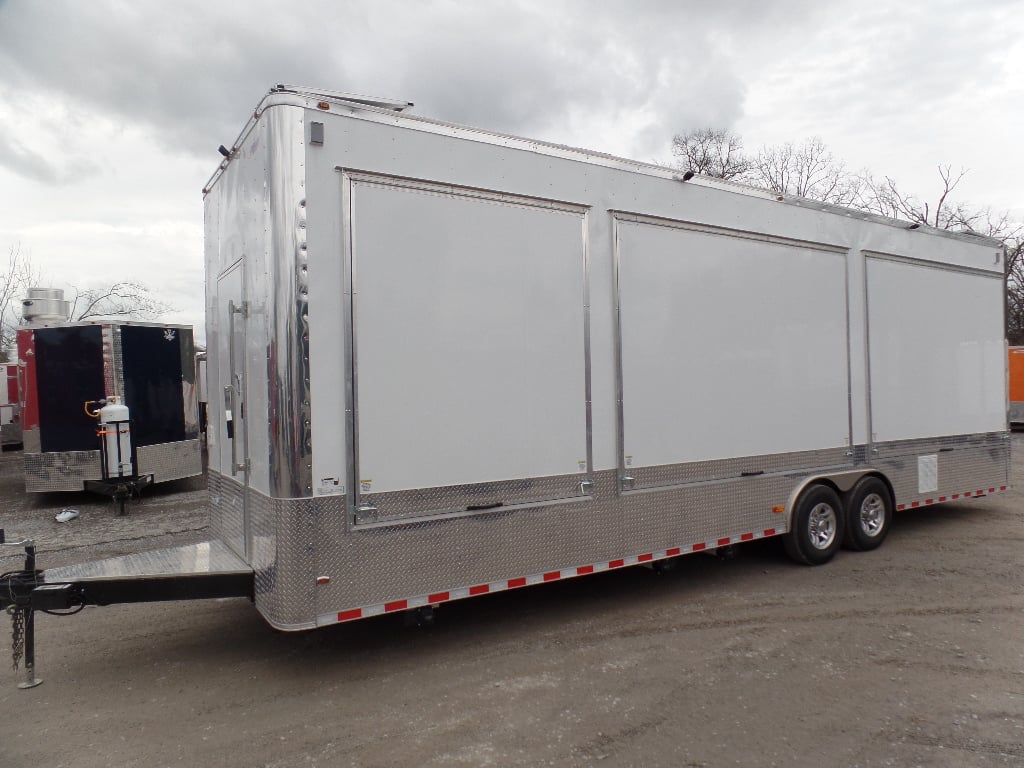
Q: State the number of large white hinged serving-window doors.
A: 3